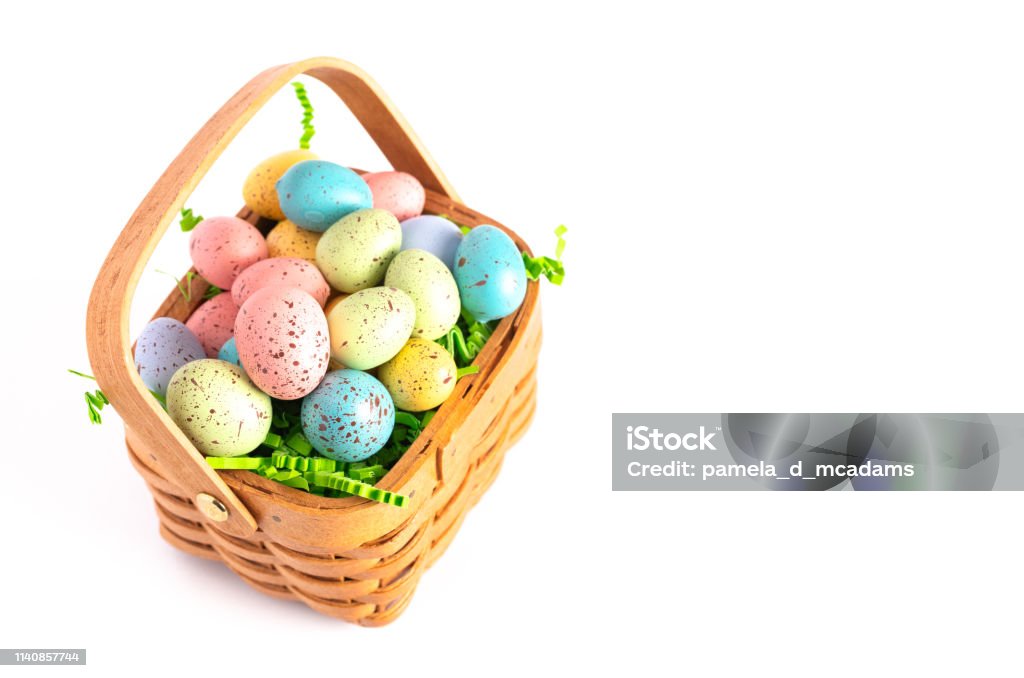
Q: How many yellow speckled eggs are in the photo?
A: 3